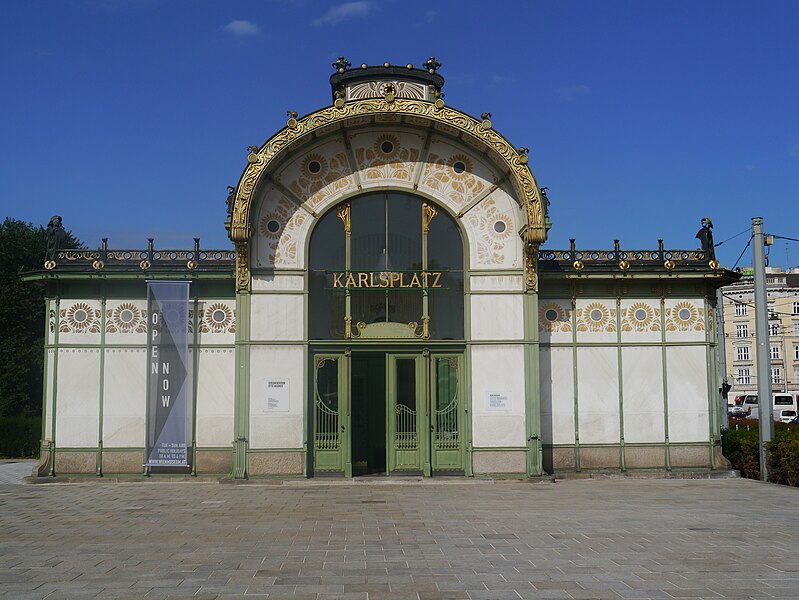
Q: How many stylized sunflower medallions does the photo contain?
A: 13